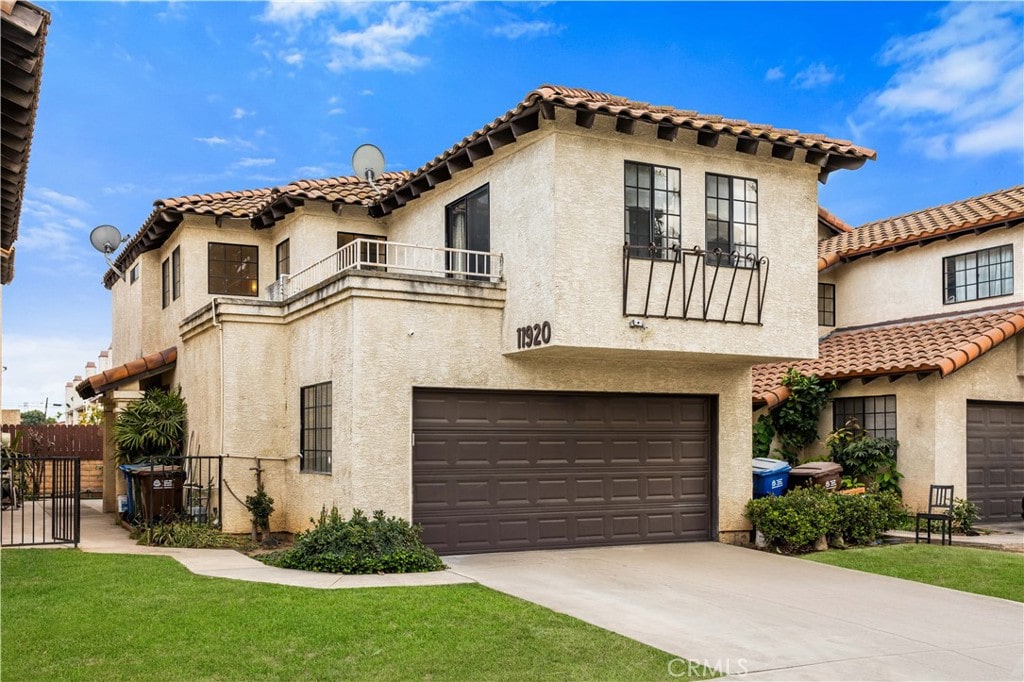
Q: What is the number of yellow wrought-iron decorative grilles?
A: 0